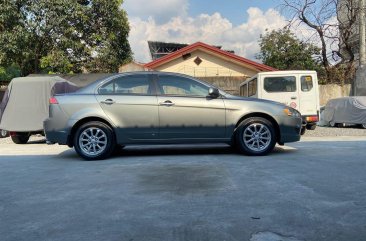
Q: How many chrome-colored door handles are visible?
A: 2